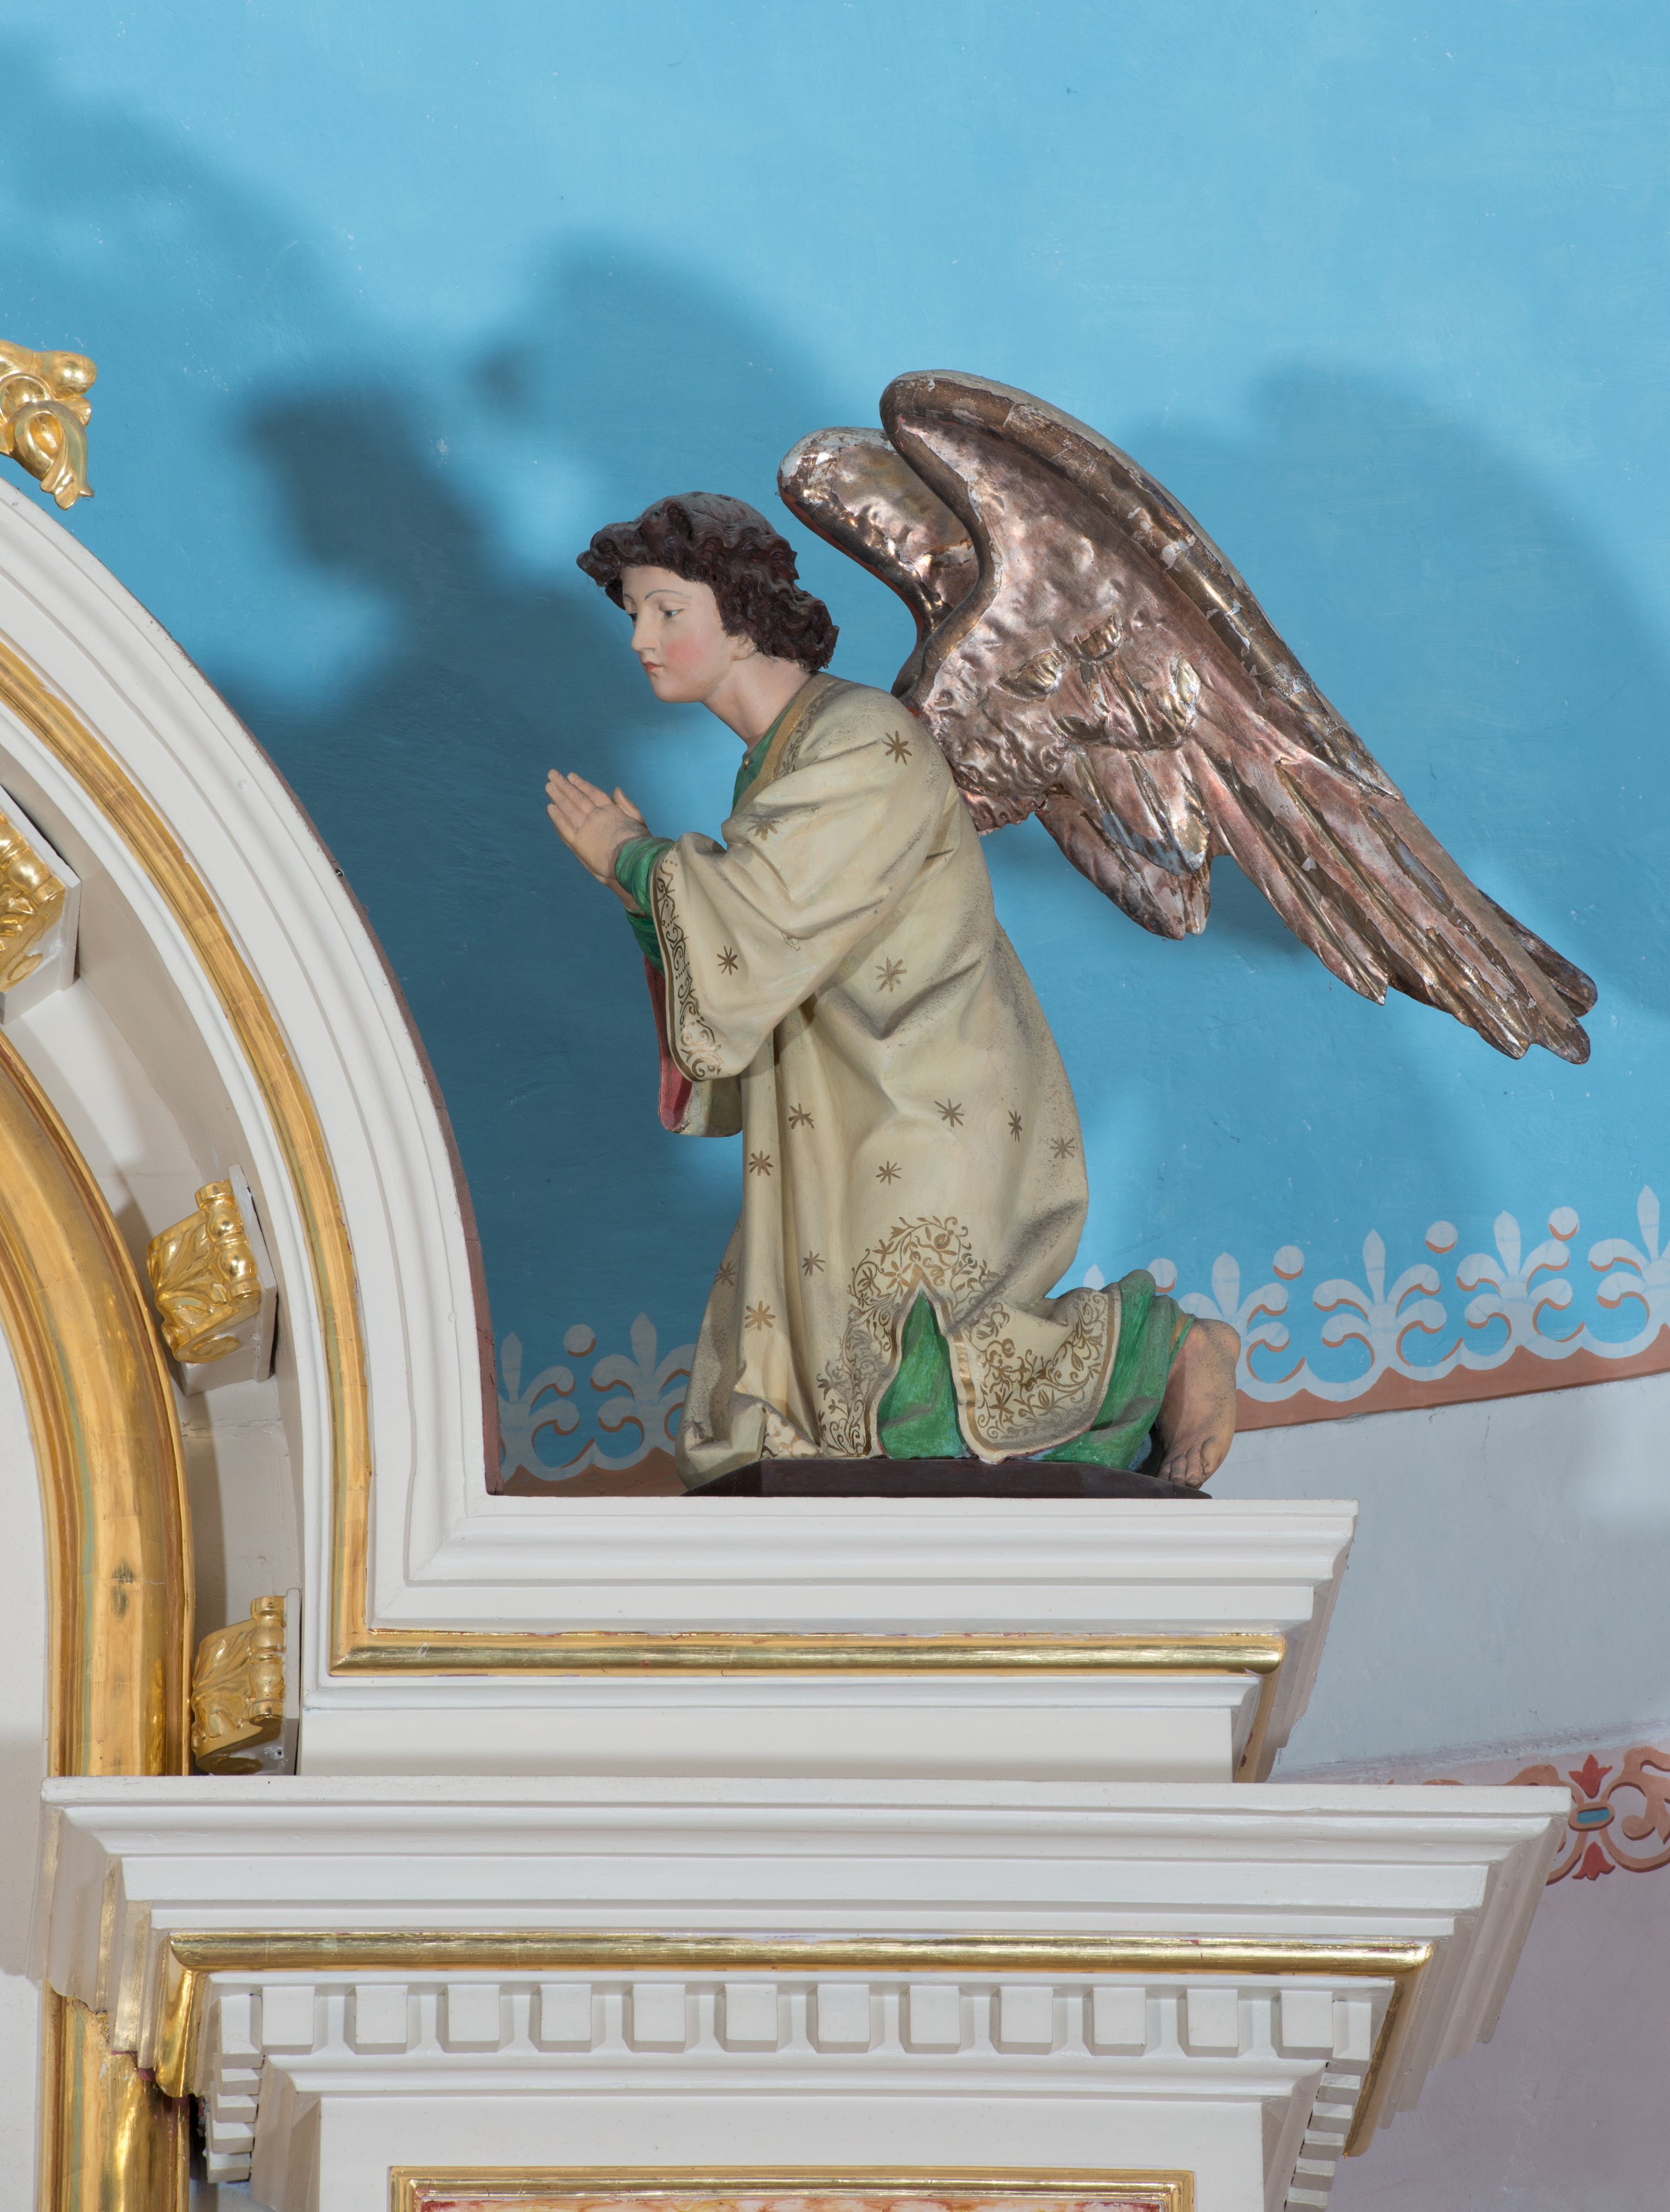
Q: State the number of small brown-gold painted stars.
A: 13